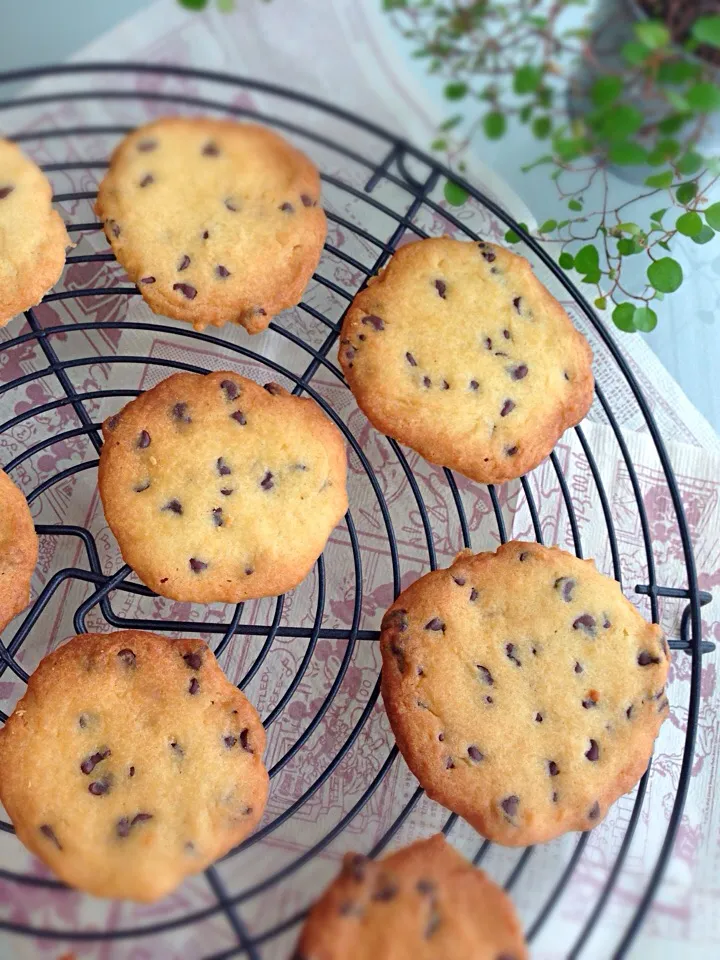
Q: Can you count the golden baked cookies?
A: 8